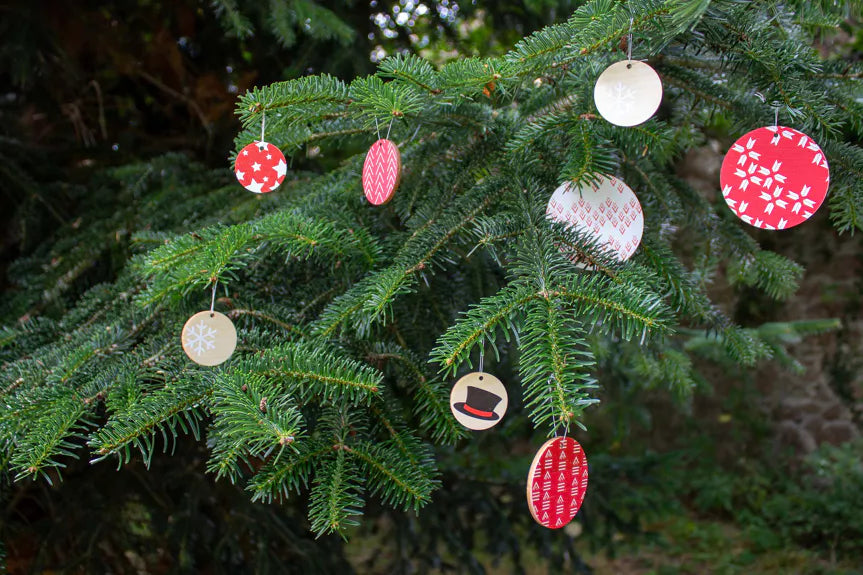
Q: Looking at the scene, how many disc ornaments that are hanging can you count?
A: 8